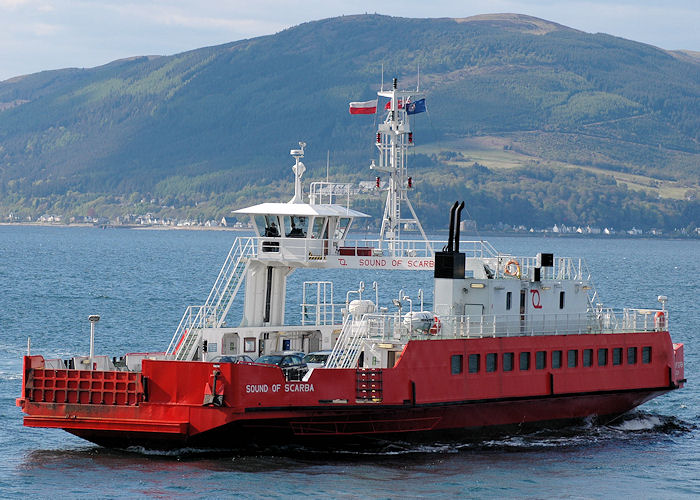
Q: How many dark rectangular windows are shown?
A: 13